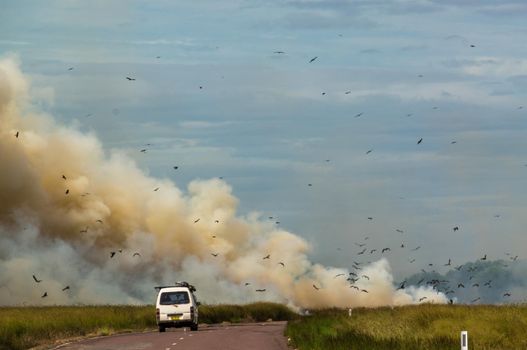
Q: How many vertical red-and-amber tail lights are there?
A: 2